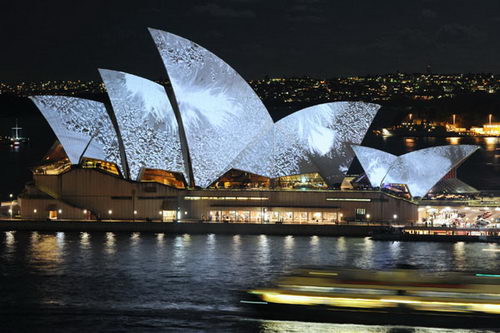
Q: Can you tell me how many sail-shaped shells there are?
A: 6